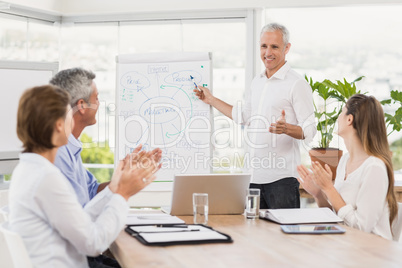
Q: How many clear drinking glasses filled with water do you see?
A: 2